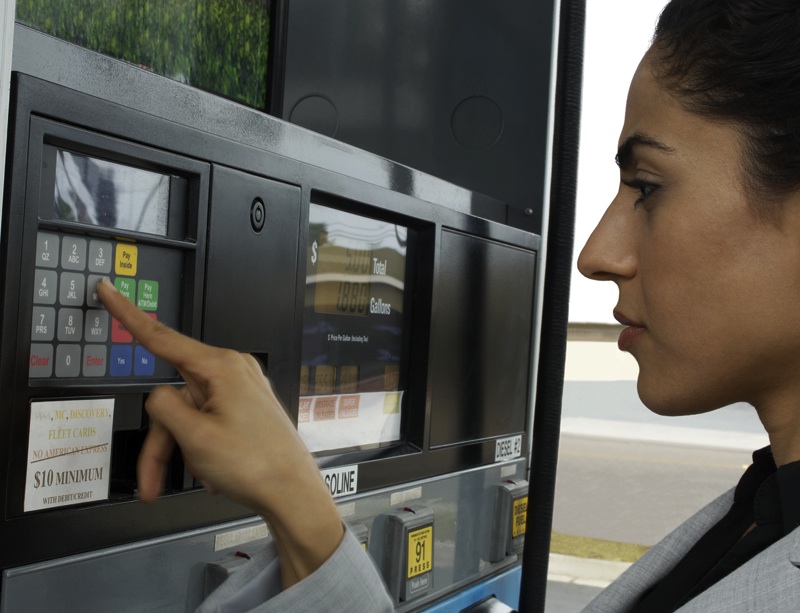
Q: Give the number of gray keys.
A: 12